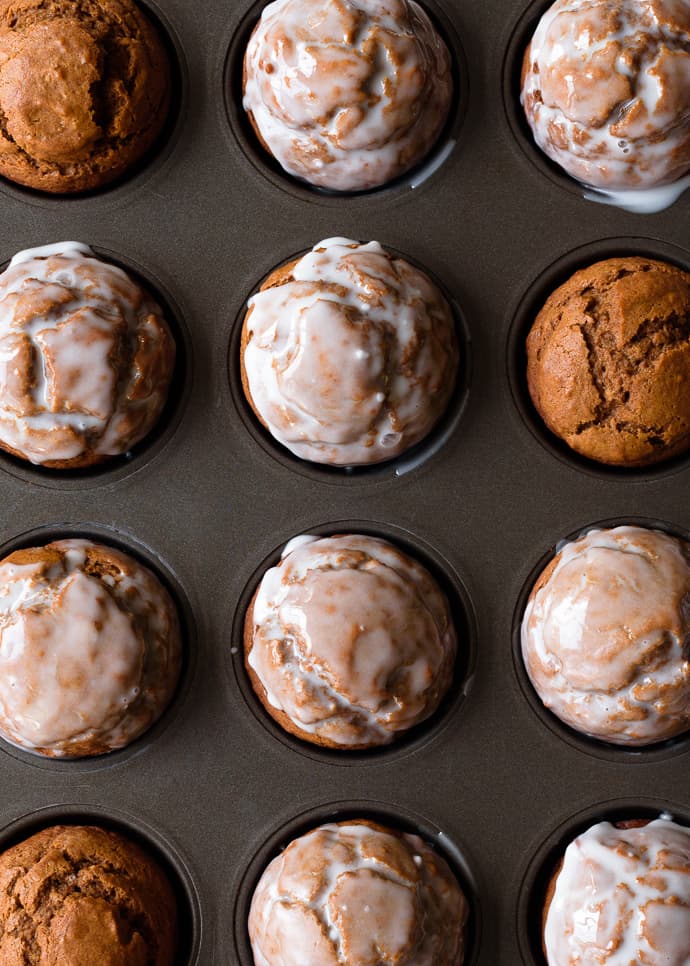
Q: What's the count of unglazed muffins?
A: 3